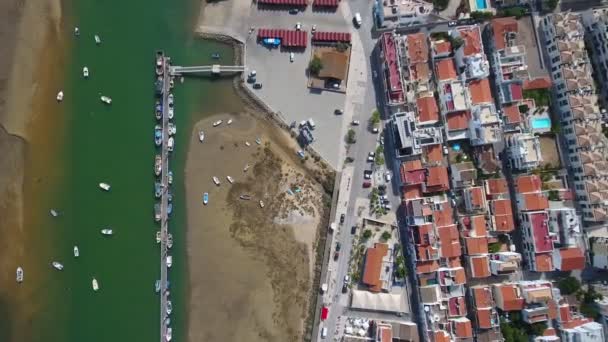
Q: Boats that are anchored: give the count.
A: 12